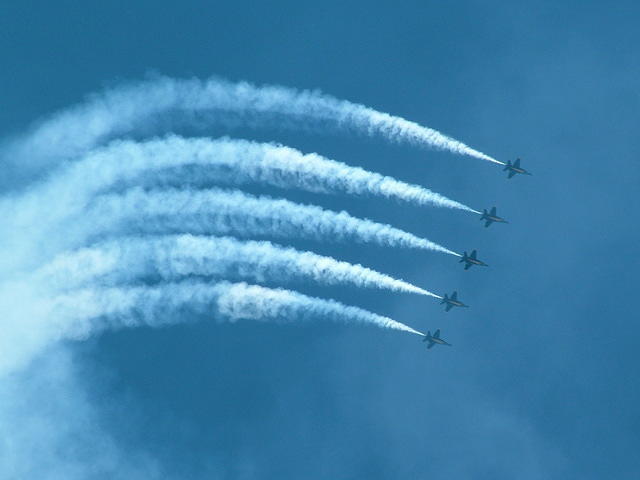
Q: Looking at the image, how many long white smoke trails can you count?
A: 5